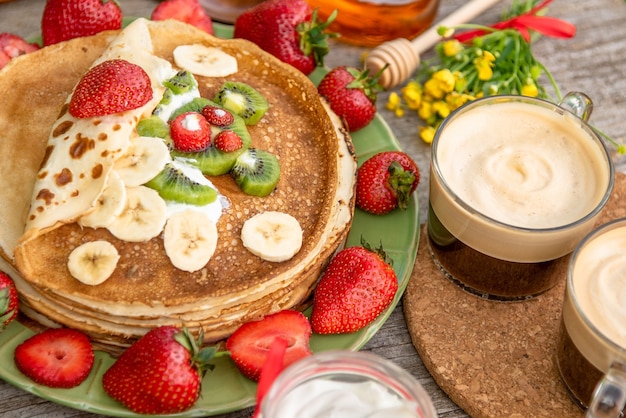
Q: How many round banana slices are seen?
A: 7